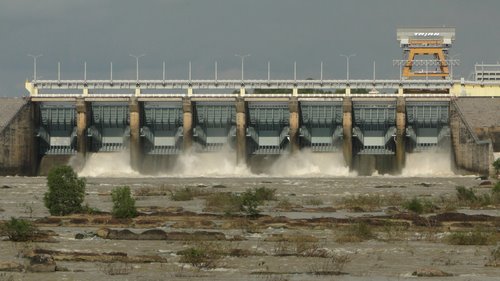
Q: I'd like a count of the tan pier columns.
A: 7